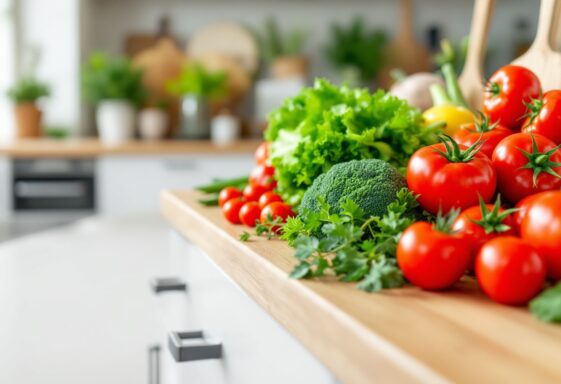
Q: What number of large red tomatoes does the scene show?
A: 9